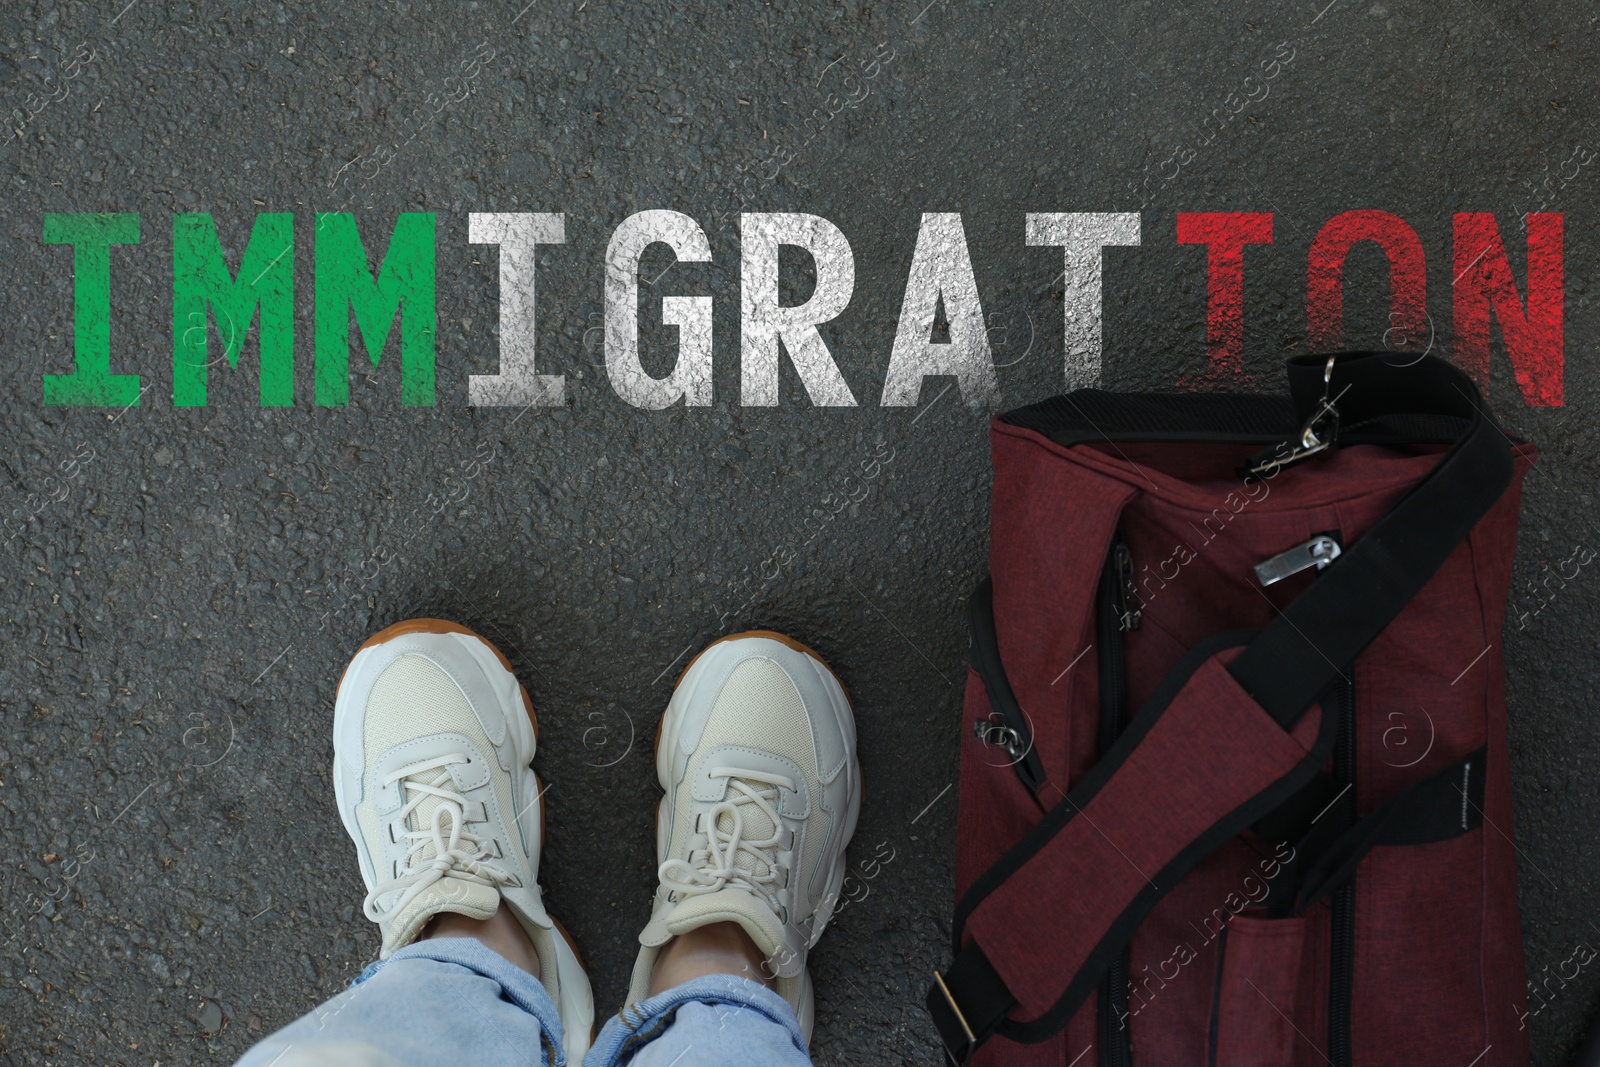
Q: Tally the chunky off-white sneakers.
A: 2